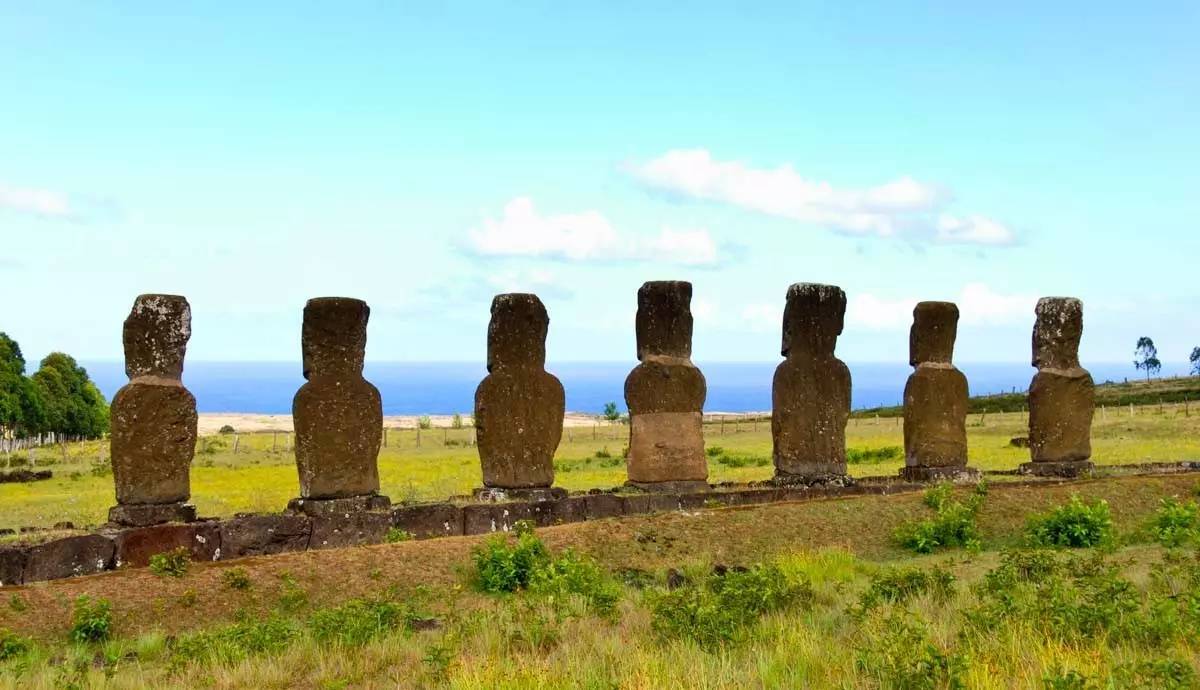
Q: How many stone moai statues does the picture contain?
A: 7